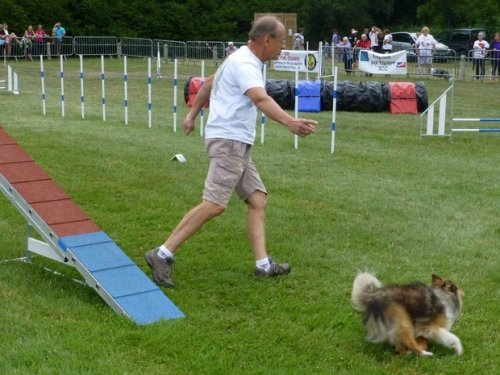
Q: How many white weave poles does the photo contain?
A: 11